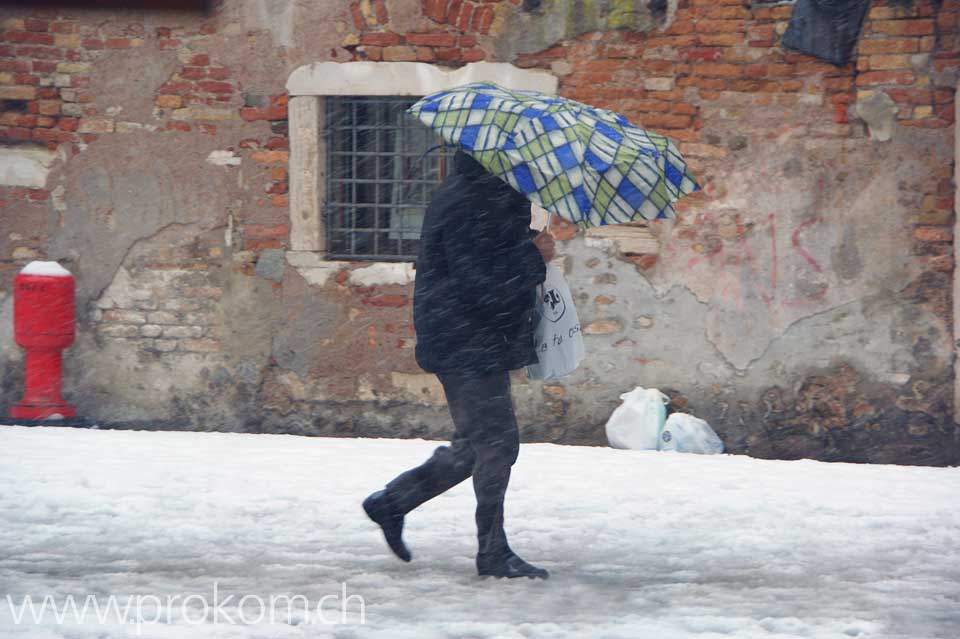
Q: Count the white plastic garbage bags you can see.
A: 2